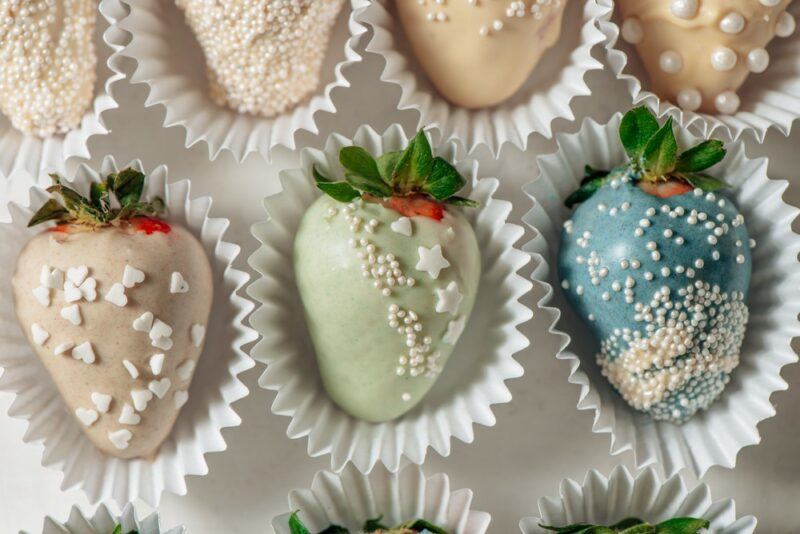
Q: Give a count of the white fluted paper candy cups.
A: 10